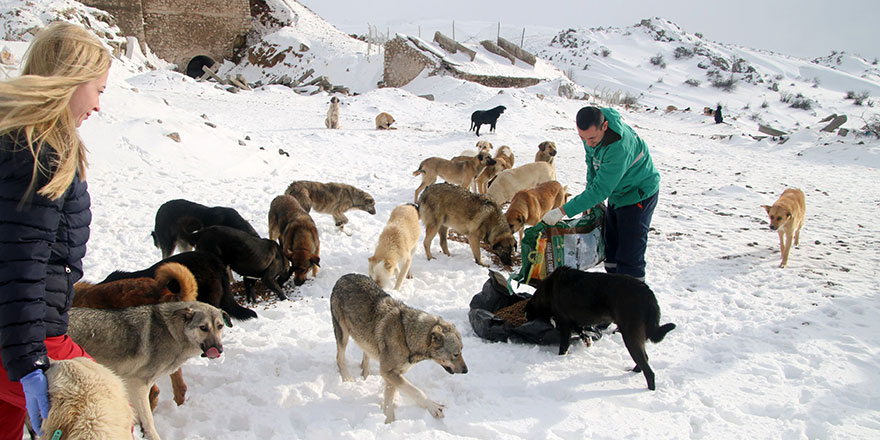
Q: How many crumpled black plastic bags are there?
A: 1